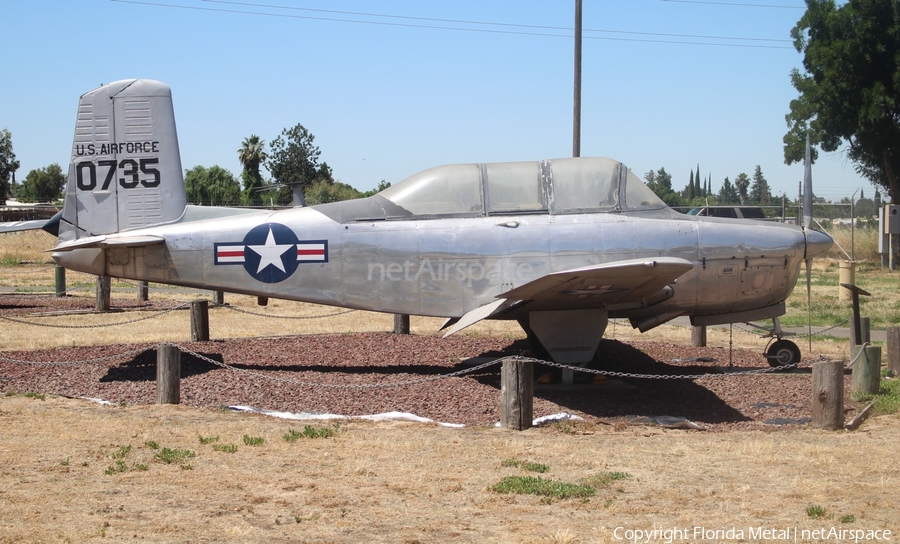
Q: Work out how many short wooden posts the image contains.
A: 13